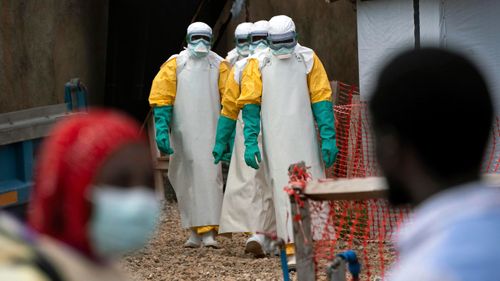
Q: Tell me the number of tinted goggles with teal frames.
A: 4